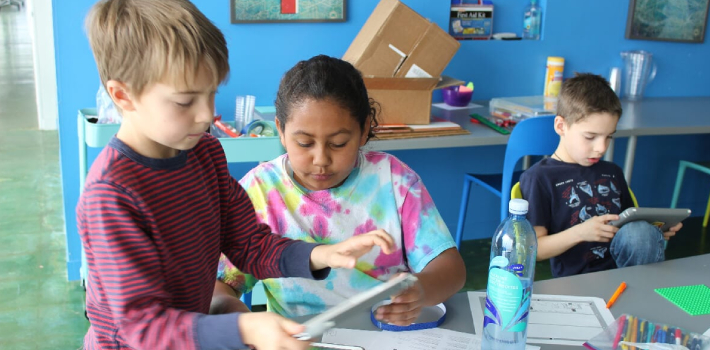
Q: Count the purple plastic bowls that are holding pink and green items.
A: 1